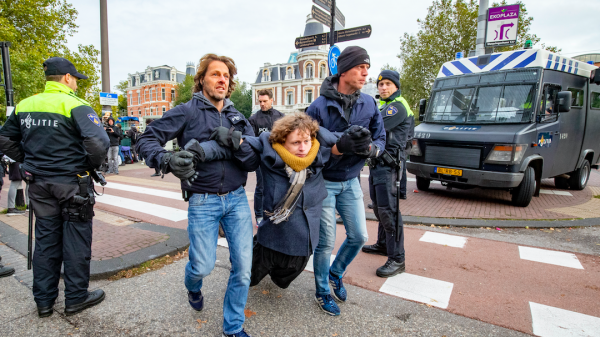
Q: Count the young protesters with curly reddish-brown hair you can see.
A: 1